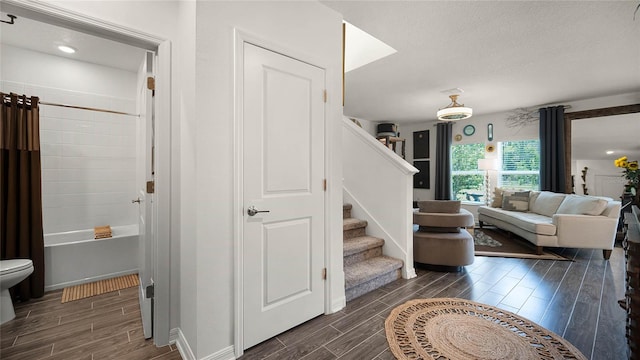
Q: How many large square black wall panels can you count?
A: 2